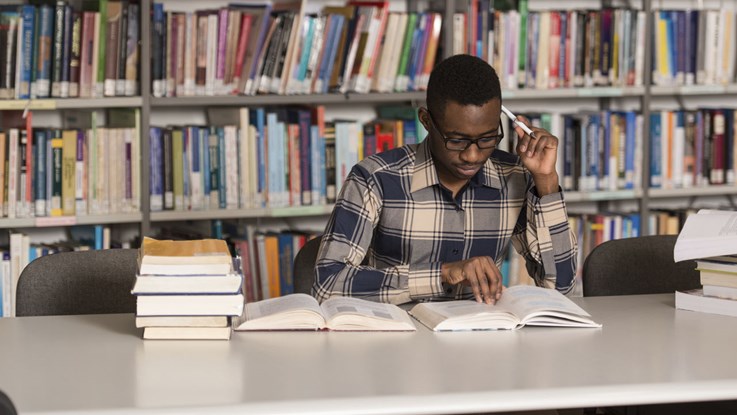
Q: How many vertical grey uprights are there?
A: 3